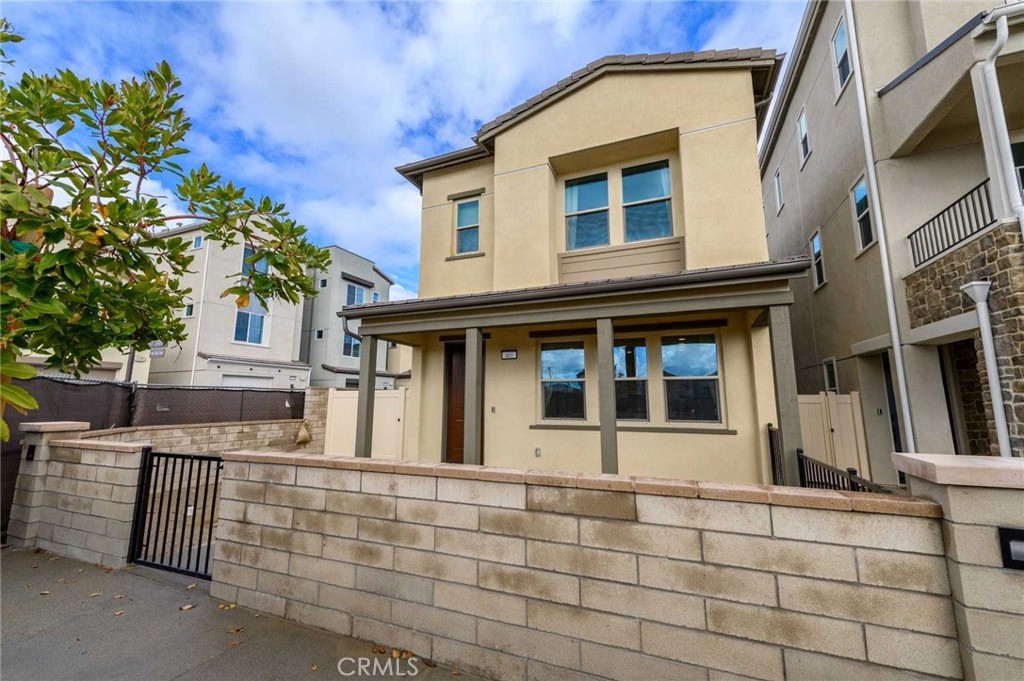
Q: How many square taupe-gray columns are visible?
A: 4